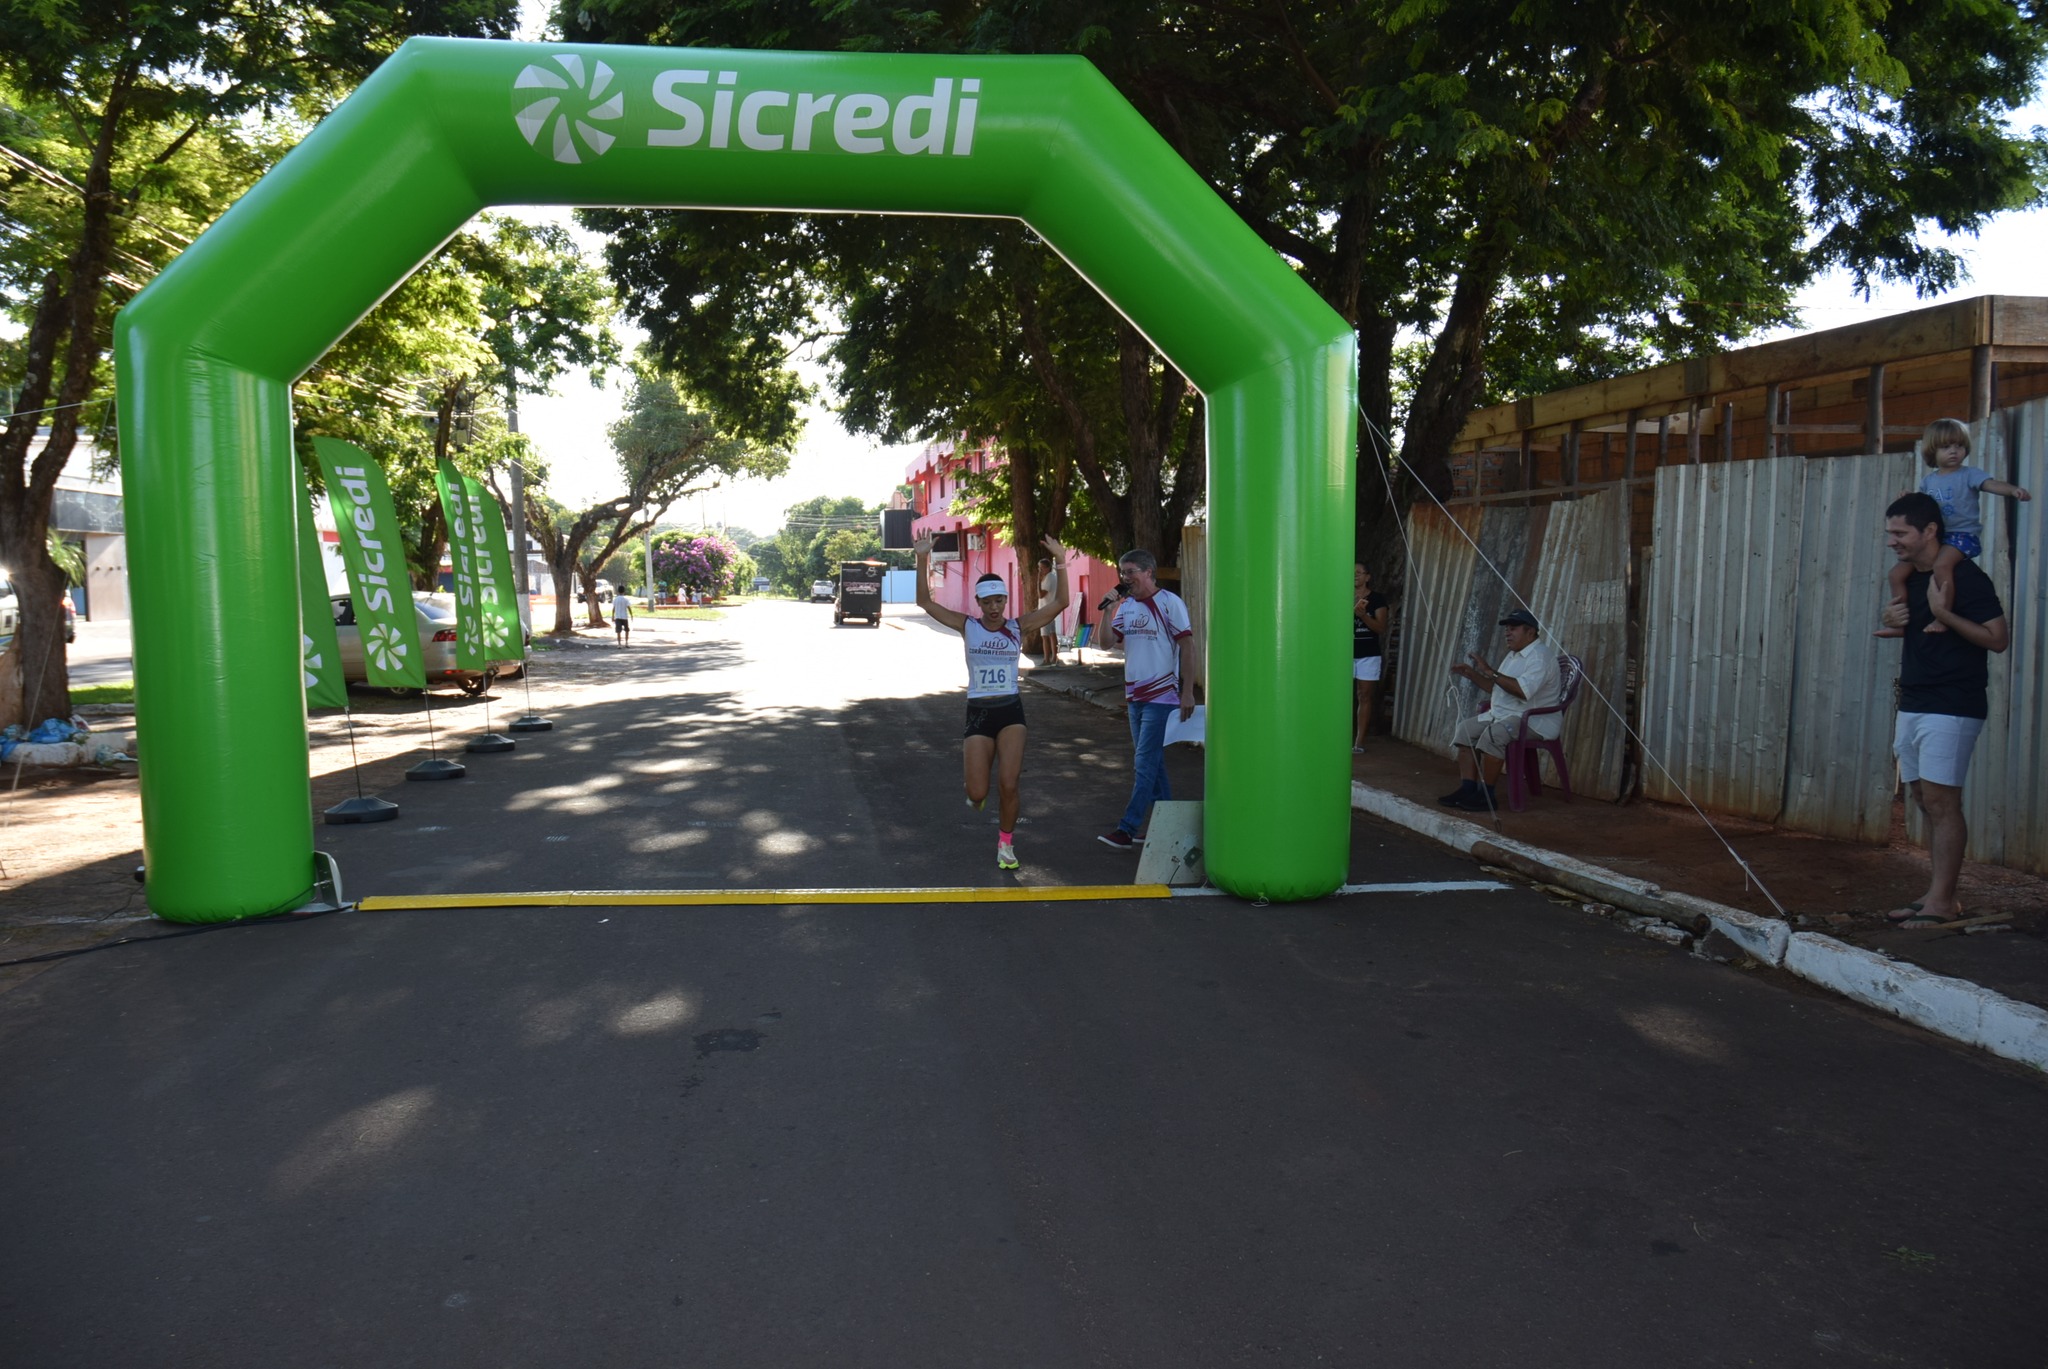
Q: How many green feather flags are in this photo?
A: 4